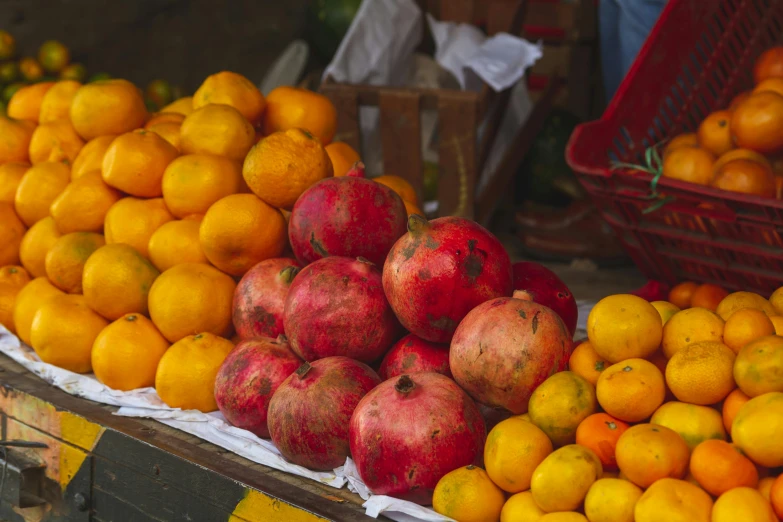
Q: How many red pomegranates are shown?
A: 10